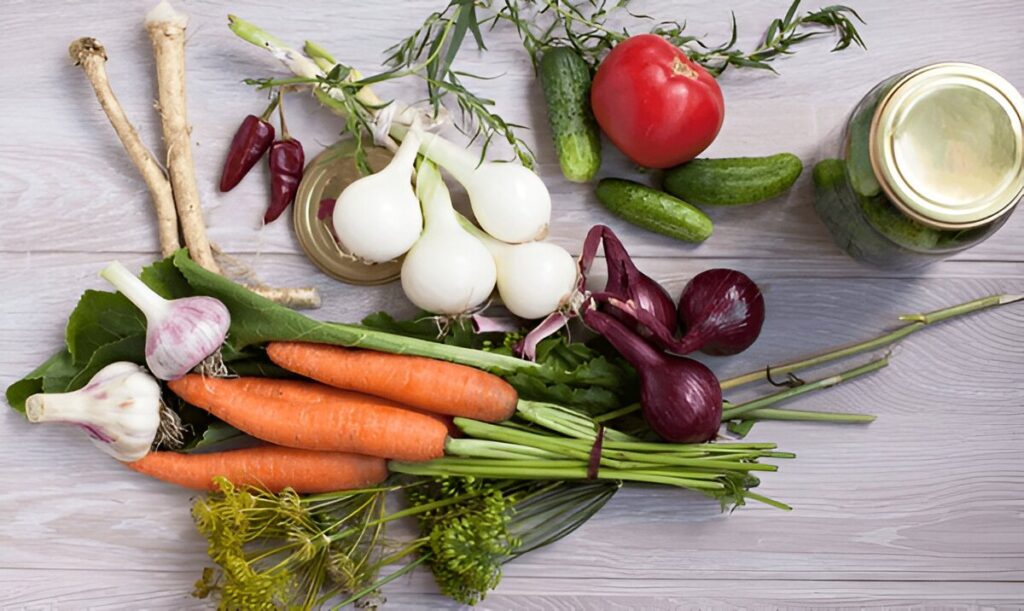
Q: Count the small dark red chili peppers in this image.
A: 2